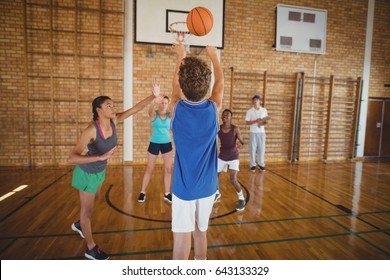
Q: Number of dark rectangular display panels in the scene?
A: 4